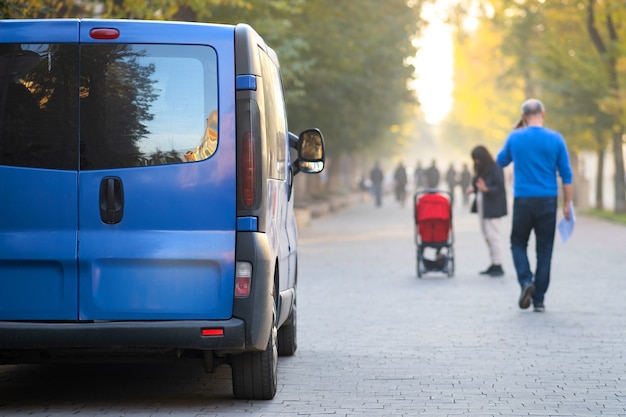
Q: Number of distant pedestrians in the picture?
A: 6